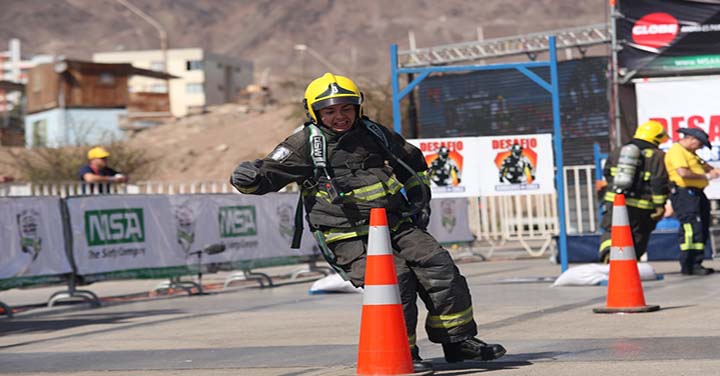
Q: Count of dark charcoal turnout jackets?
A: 2